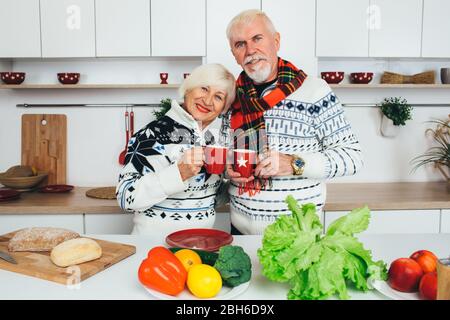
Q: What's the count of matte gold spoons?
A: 0